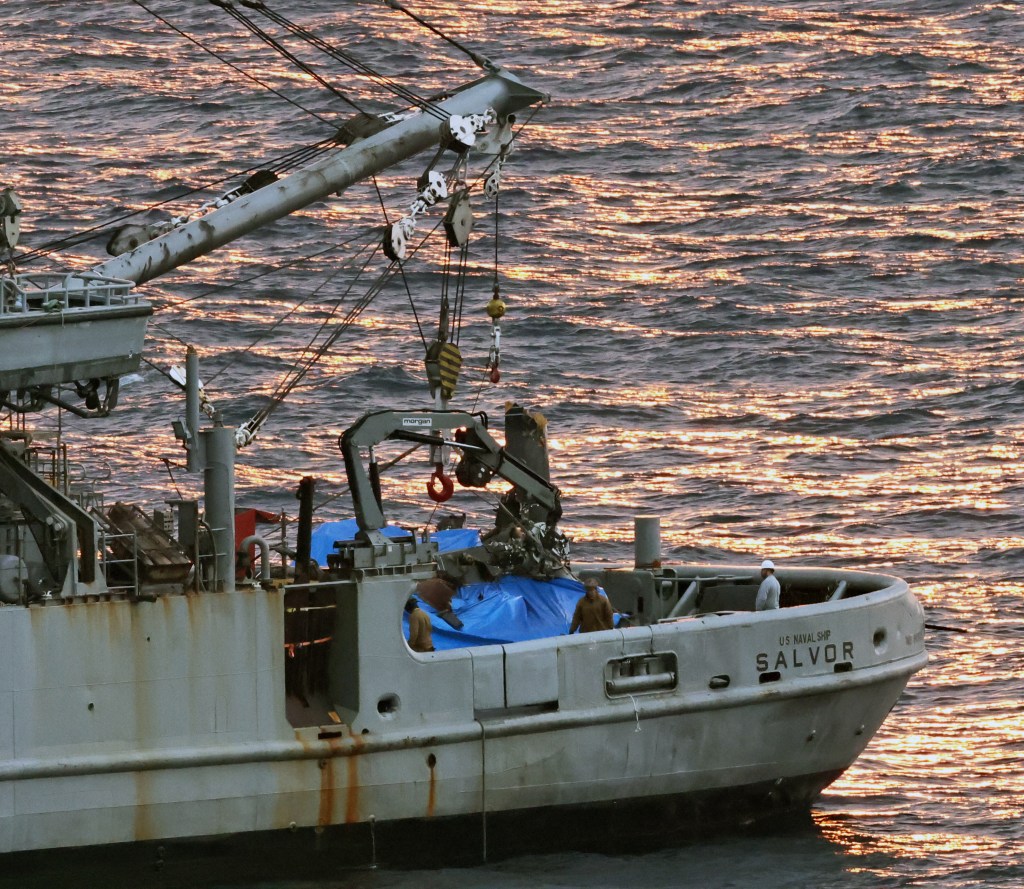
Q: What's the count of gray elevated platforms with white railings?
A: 1